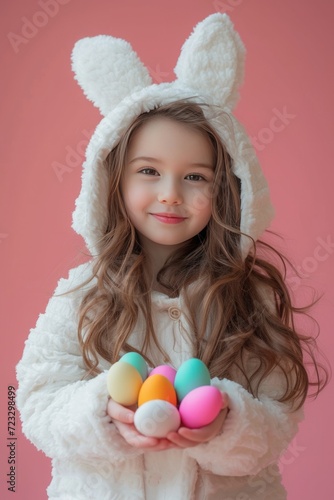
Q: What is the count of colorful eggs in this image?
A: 7